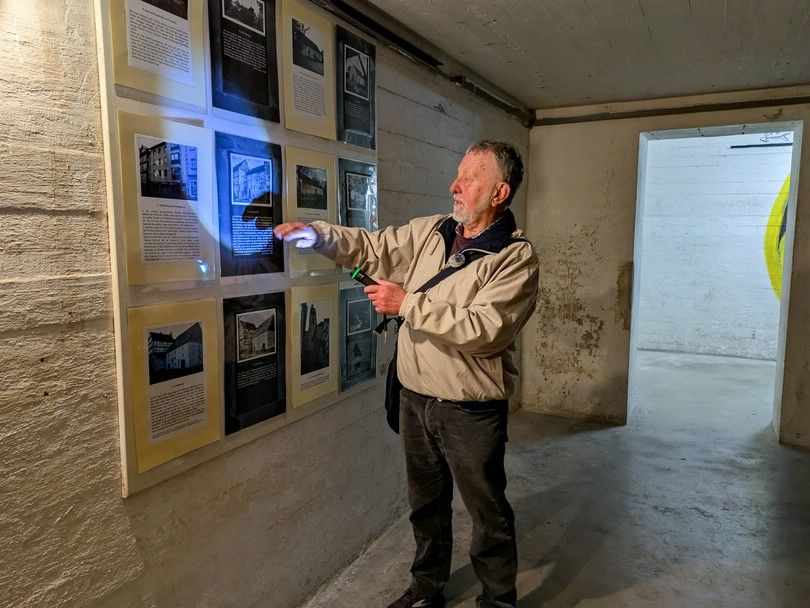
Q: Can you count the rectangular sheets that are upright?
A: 12